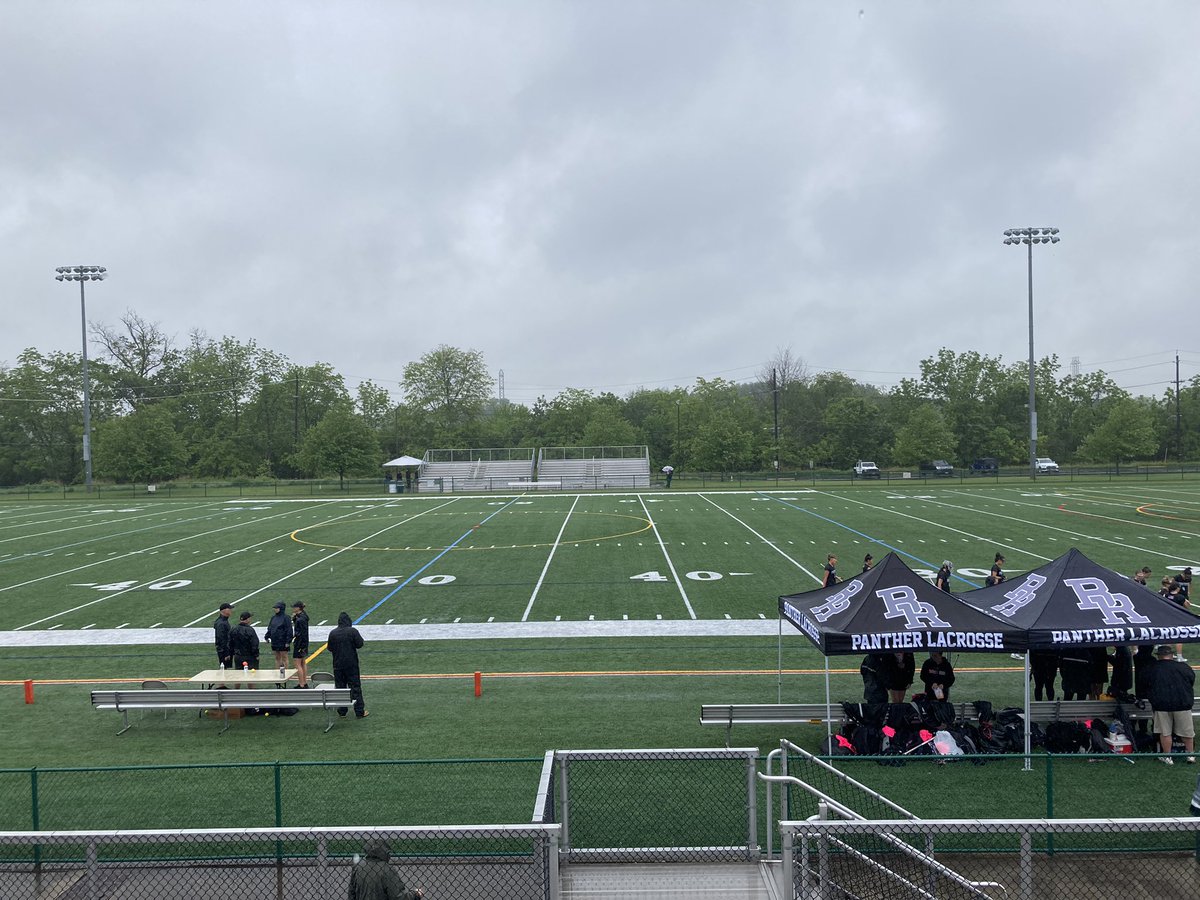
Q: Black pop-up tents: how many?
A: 2